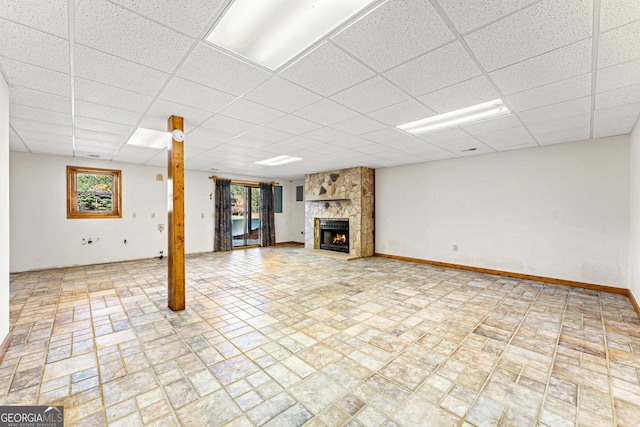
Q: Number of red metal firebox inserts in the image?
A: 0